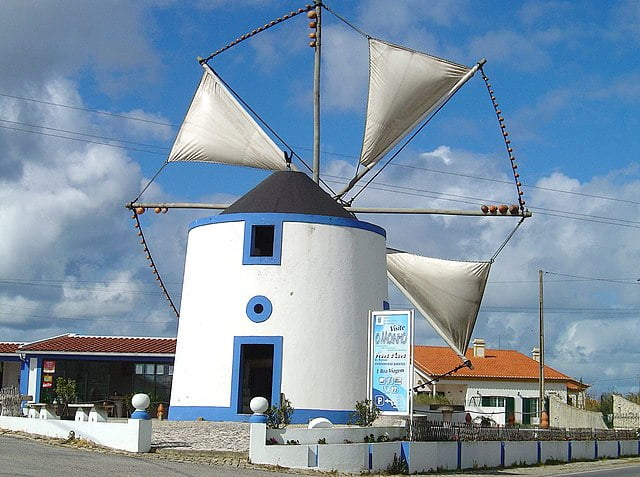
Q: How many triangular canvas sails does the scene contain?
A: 3